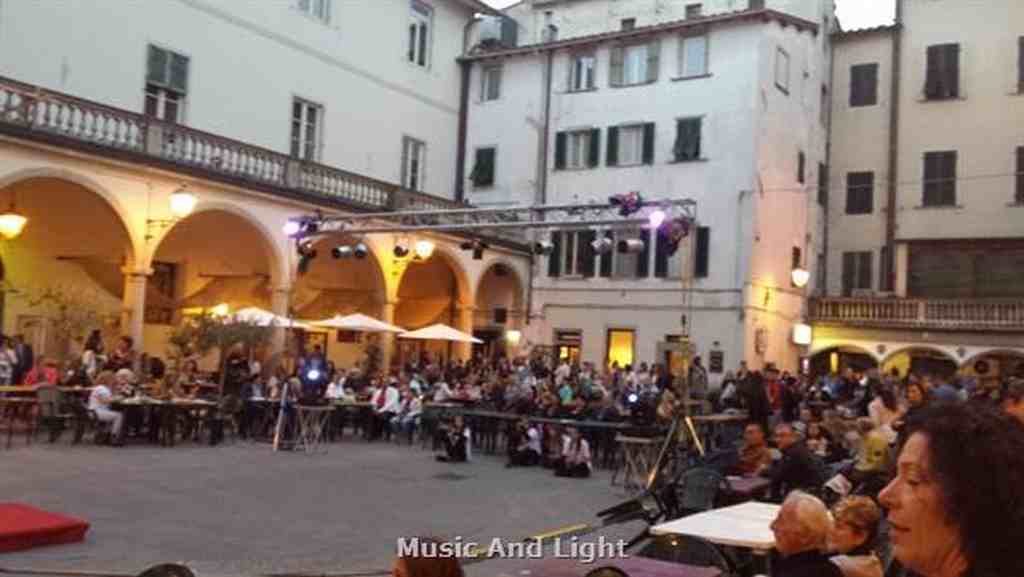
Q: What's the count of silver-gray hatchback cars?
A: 0